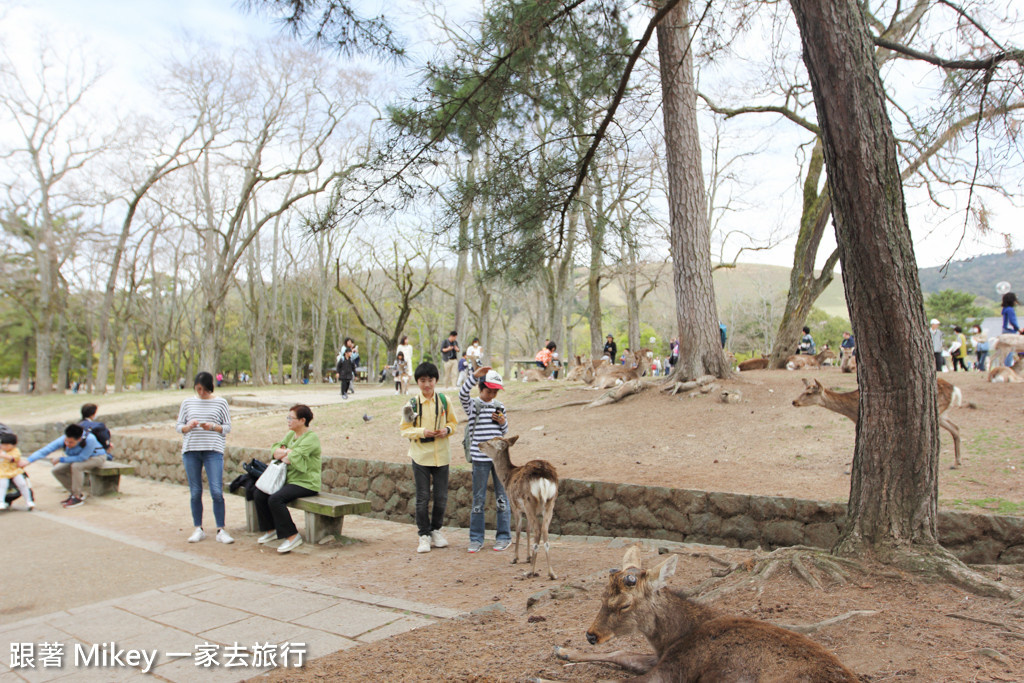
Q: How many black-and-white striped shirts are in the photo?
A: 2